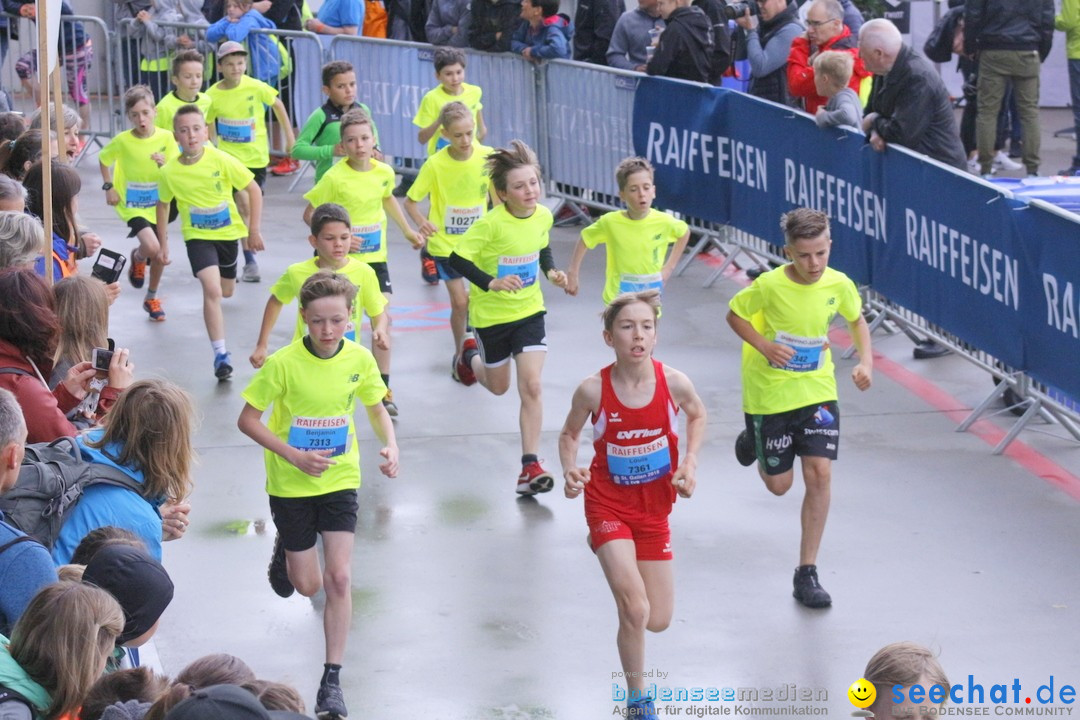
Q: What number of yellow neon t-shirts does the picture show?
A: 12